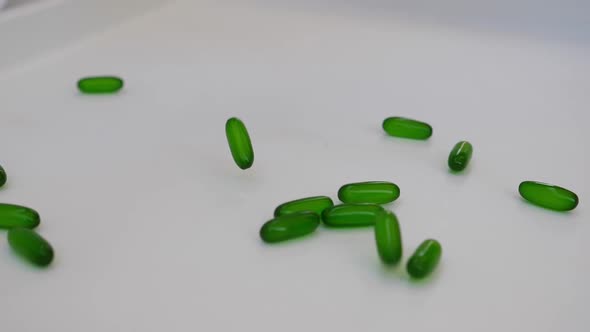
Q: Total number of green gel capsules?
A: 14